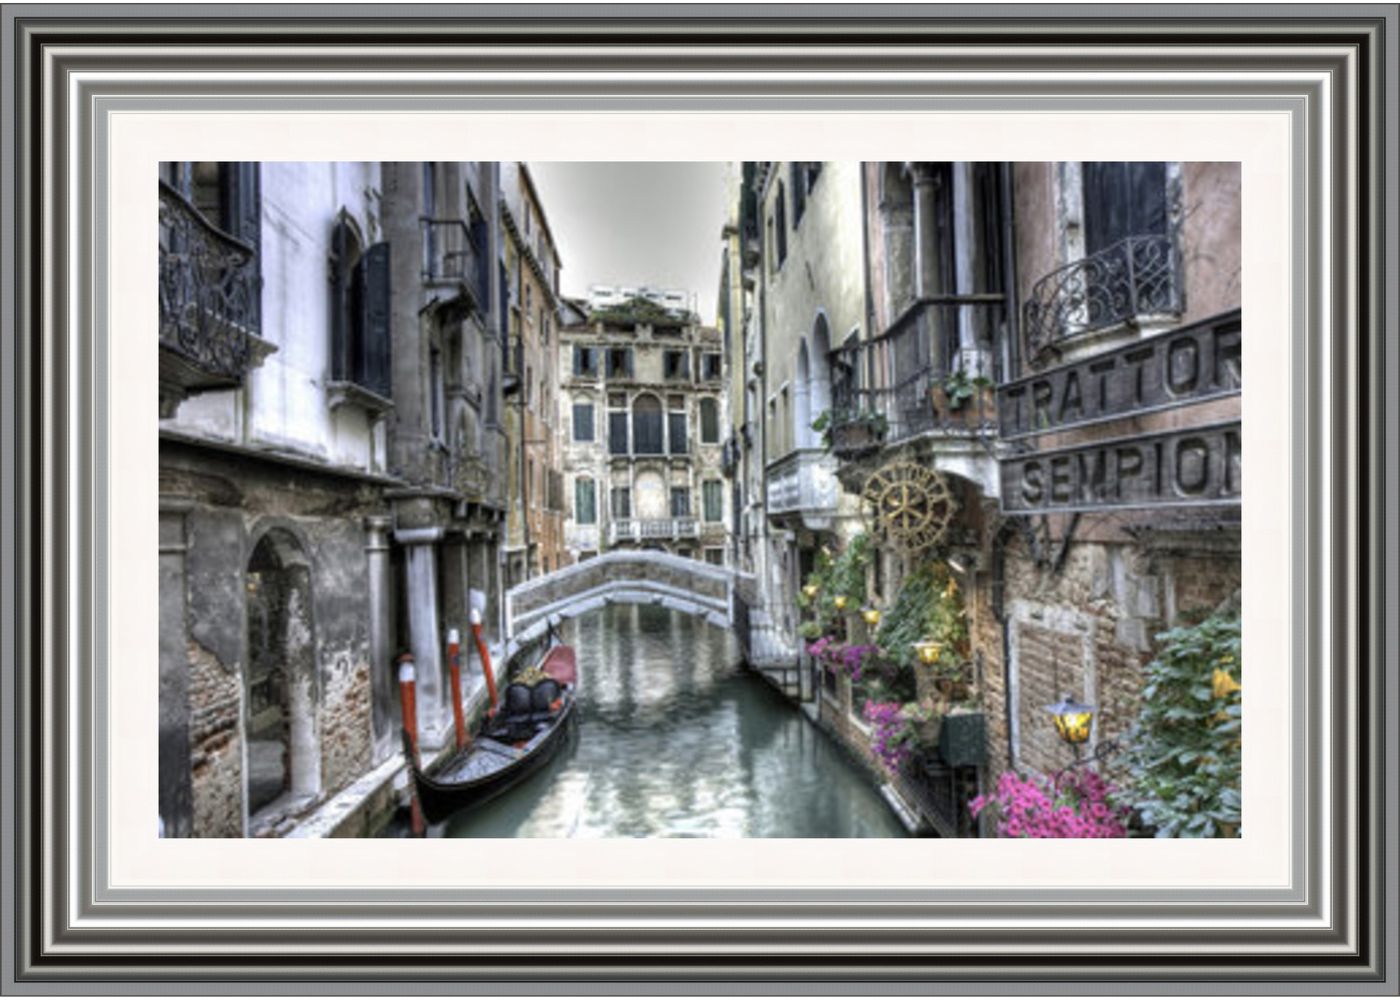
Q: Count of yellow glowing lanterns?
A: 5